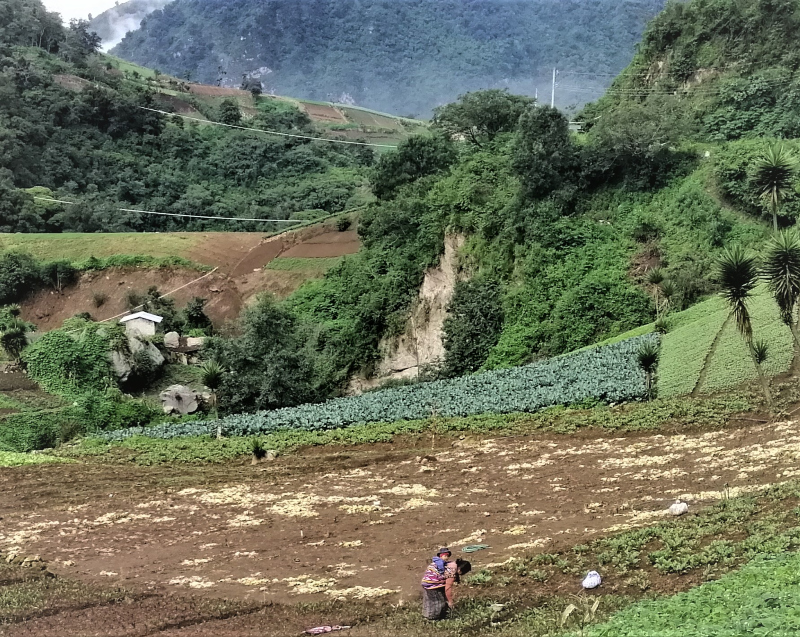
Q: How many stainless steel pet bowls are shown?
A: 0